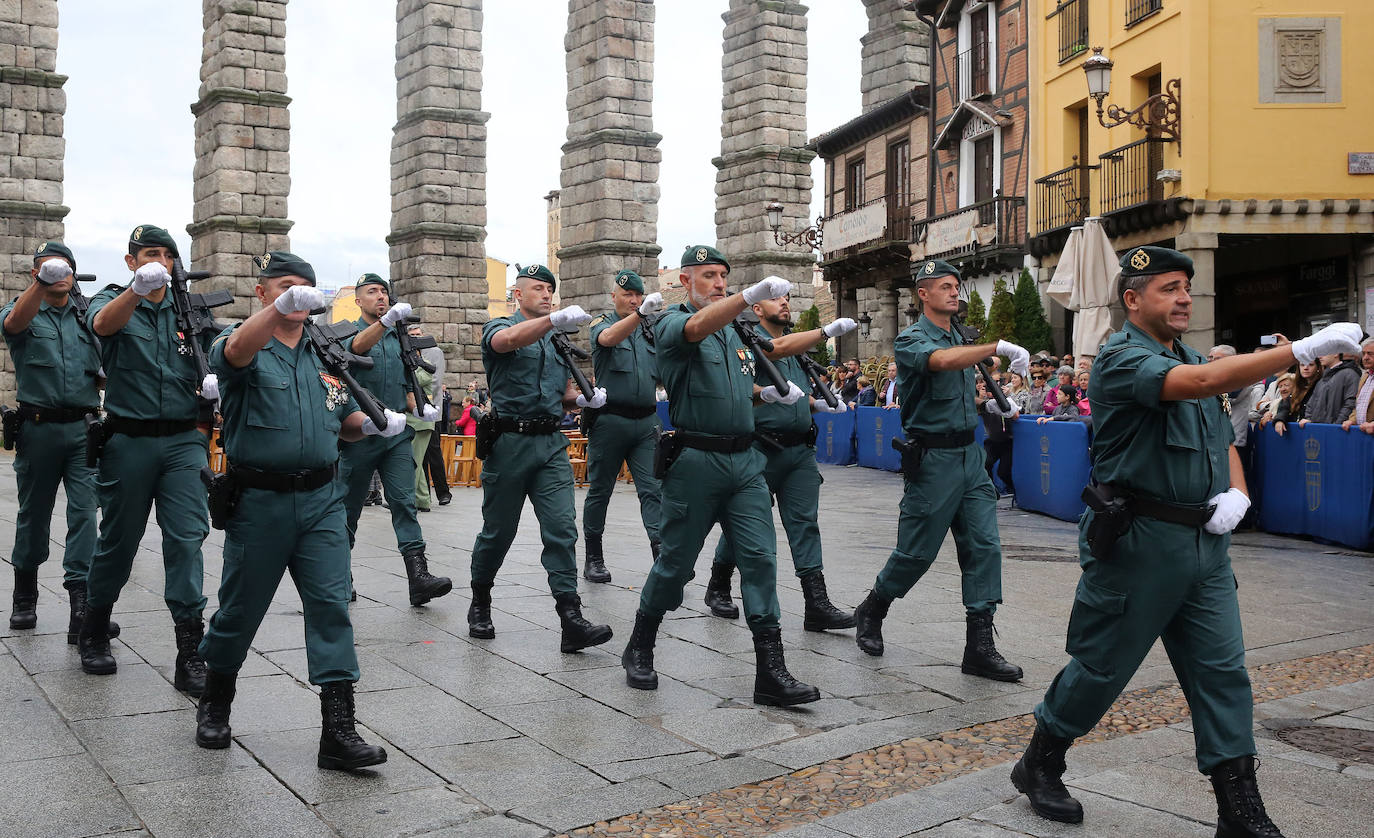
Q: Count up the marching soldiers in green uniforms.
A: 10